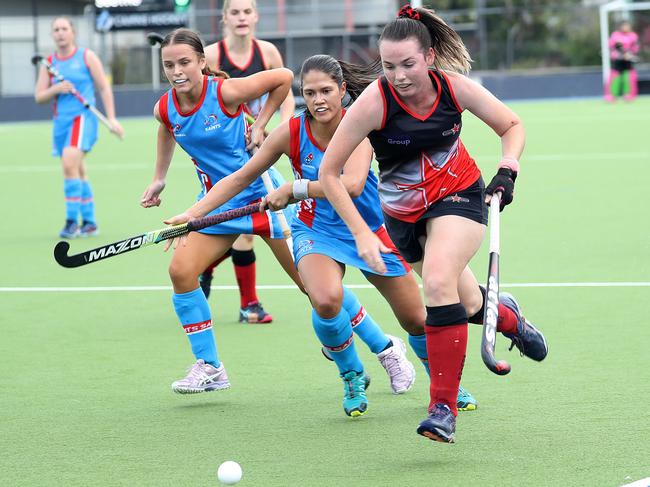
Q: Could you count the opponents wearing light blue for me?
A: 3